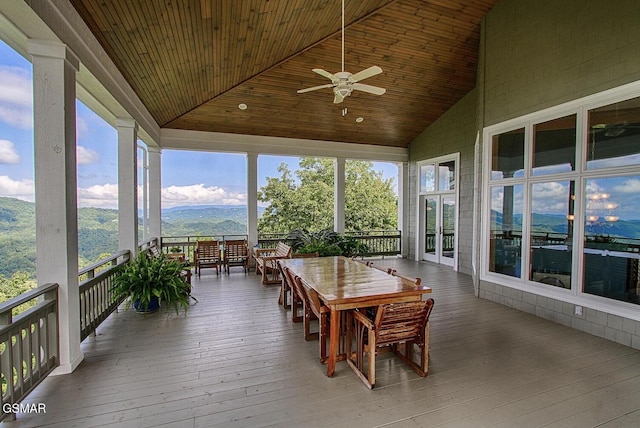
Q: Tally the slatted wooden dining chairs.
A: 8